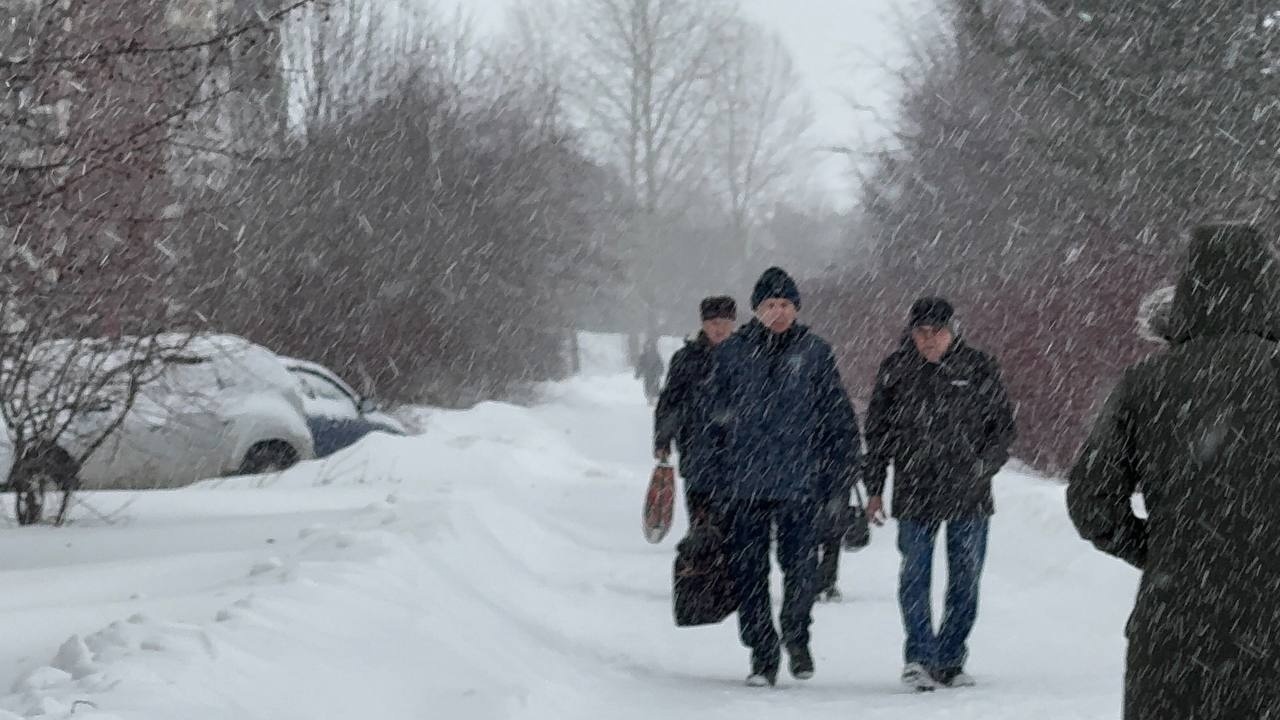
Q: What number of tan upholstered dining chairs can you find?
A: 0